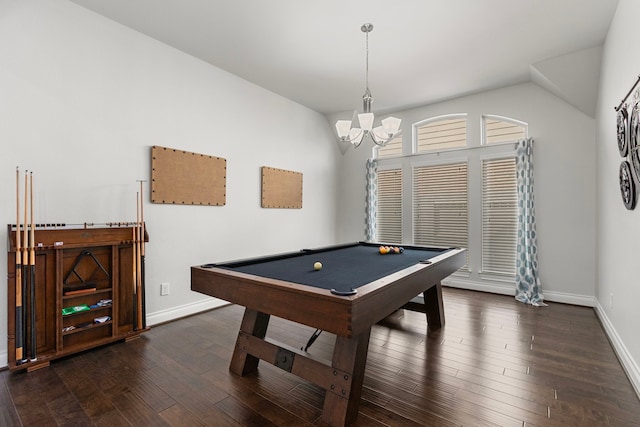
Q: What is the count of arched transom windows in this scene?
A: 3